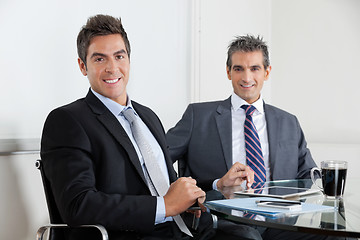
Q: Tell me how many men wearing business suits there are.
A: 2